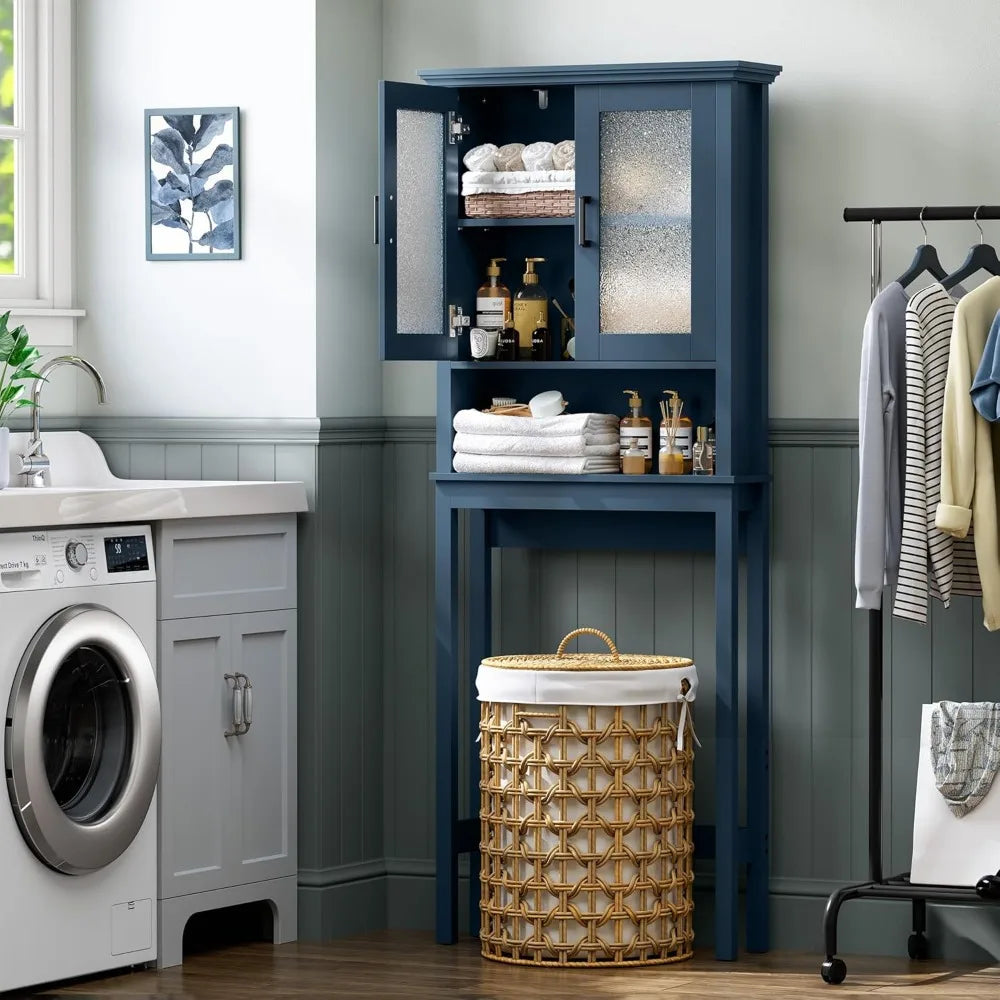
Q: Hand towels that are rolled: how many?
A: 4